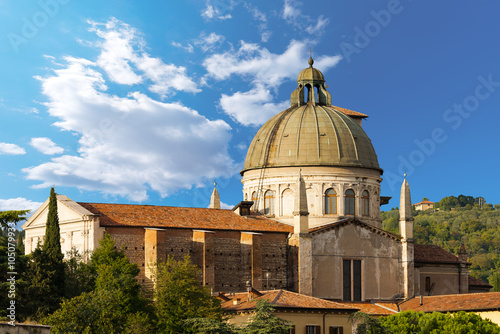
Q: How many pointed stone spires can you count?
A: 3